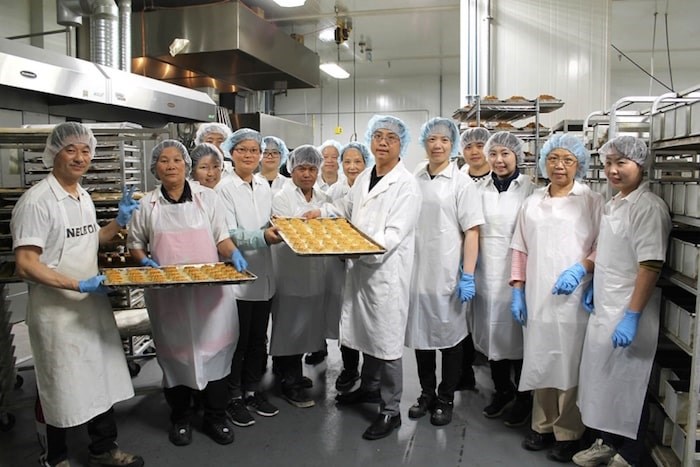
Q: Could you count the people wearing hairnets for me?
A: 15